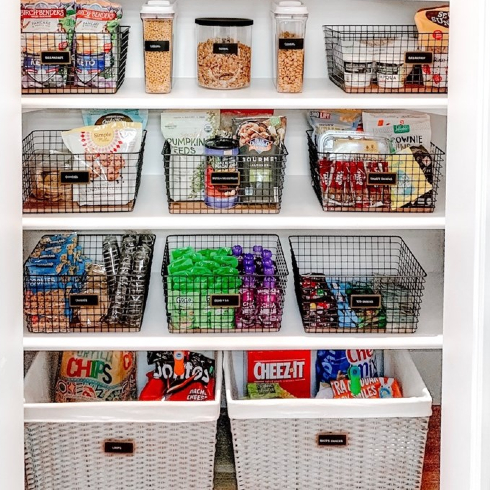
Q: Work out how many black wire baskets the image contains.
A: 8